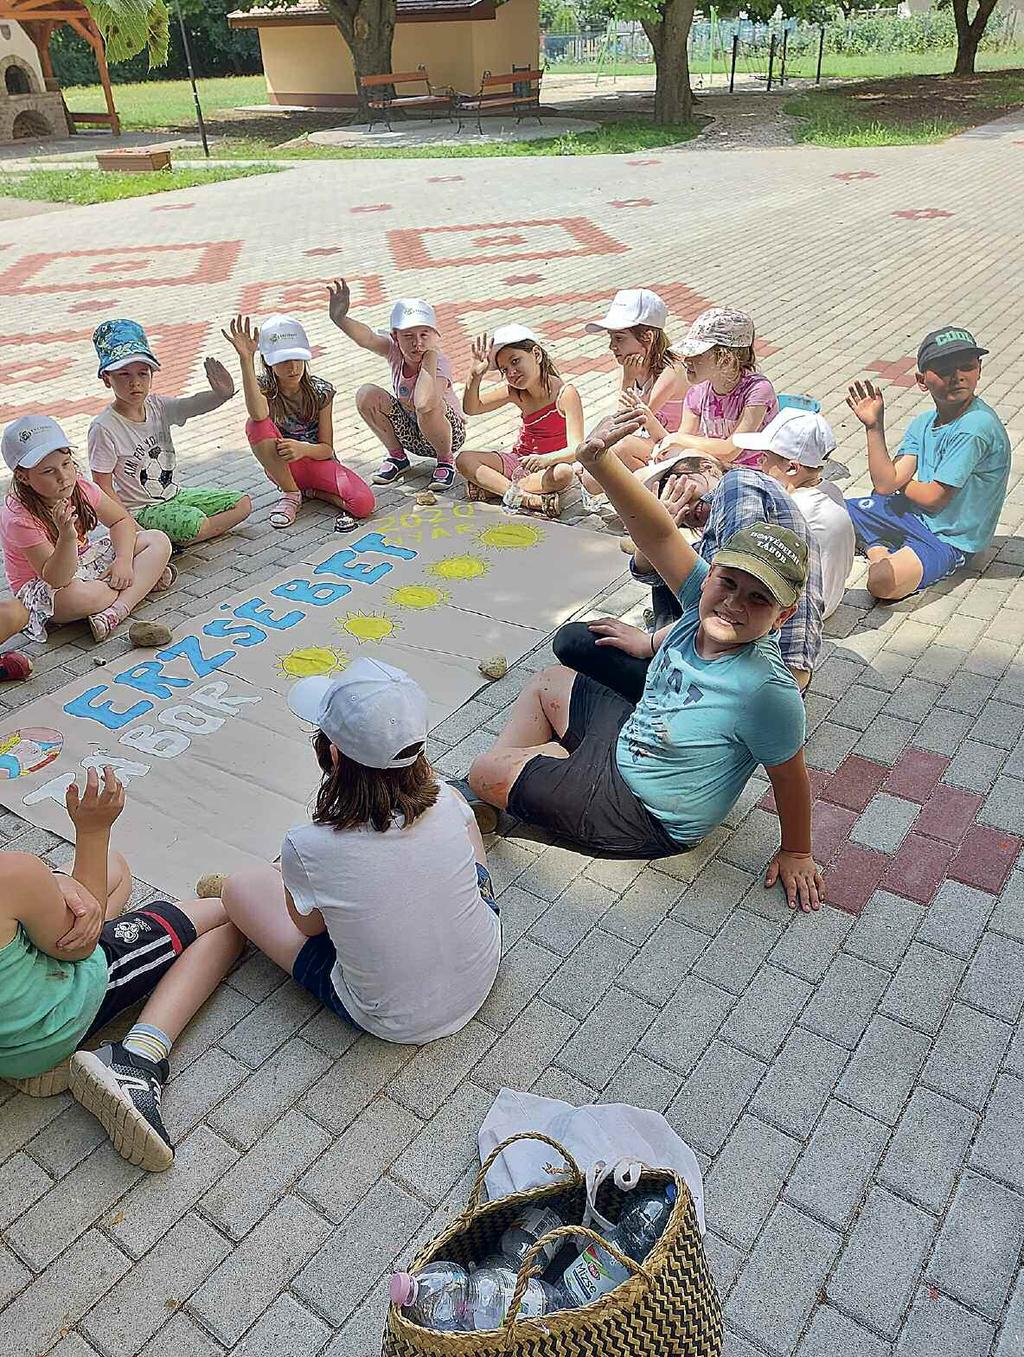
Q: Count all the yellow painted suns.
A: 5